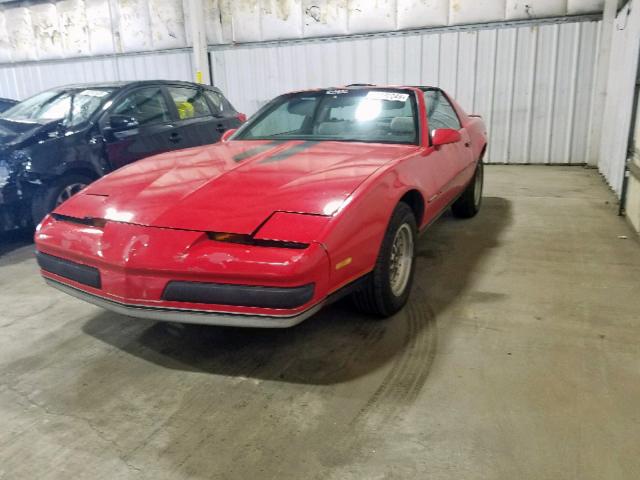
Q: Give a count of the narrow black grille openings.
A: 2